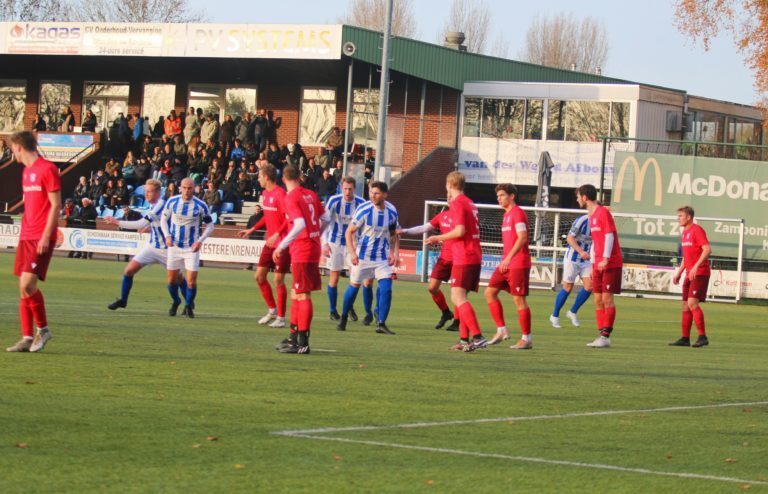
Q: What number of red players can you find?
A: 8